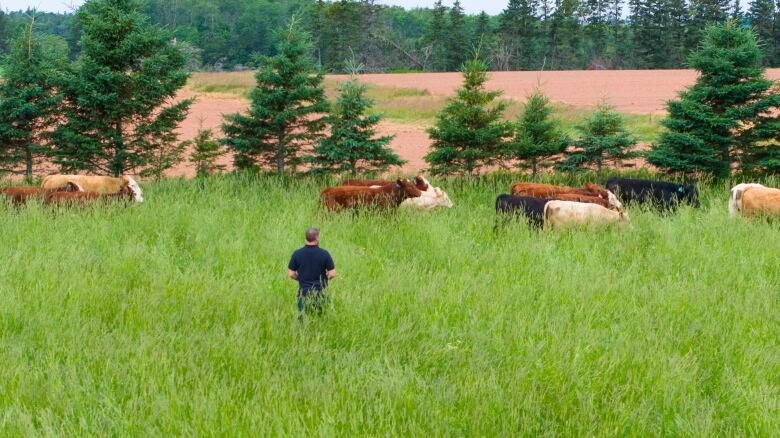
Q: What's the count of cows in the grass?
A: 13